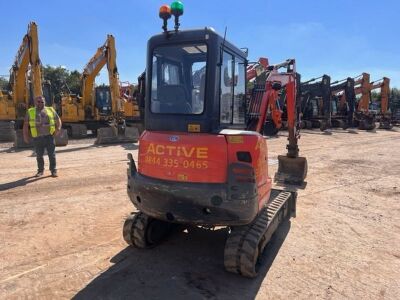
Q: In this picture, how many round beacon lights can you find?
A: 2